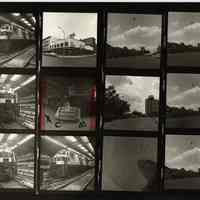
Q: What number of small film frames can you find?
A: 12